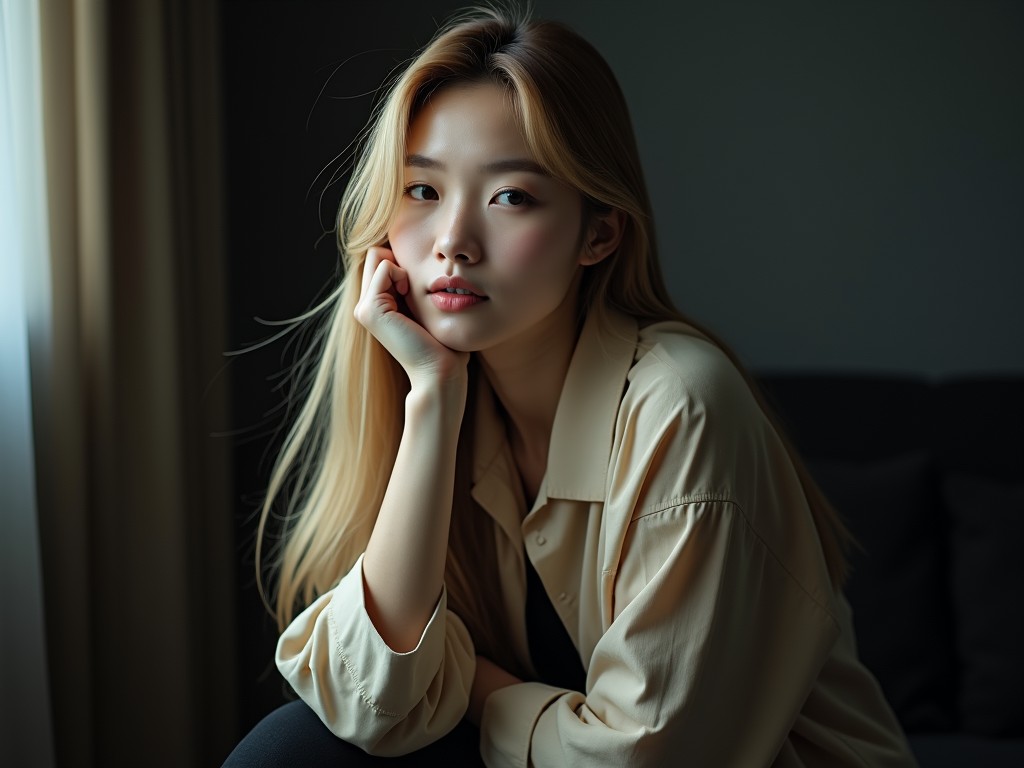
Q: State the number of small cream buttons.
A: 2